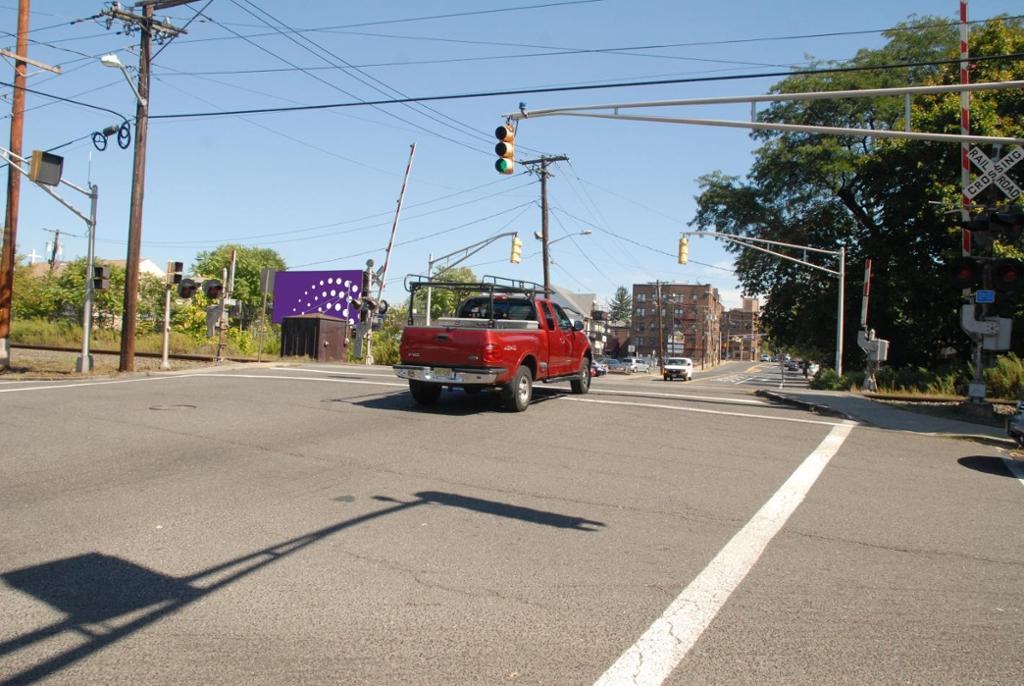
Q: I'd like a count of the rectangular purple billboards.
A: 1